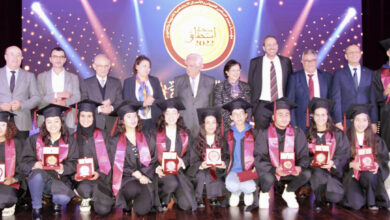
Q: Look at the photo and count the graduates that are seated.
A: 10